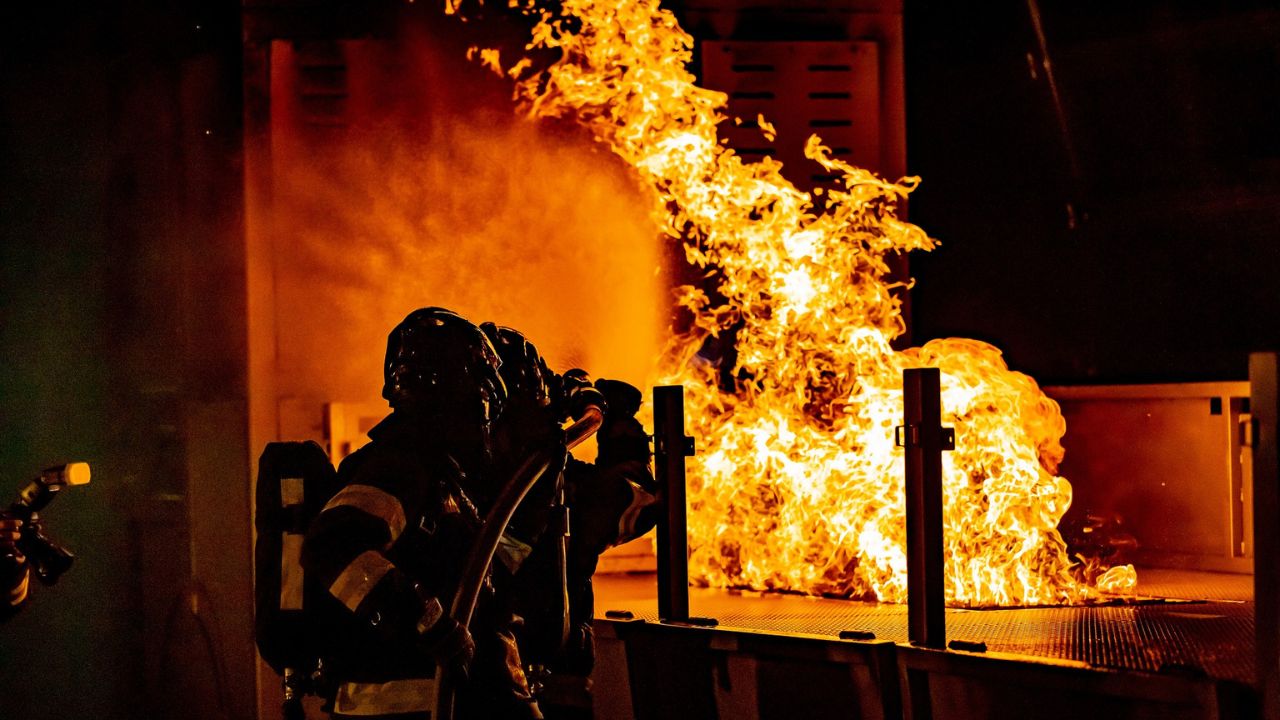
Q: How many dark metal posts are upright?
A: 3